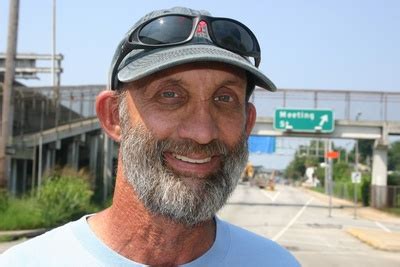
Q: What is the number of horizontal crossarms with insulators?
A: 0